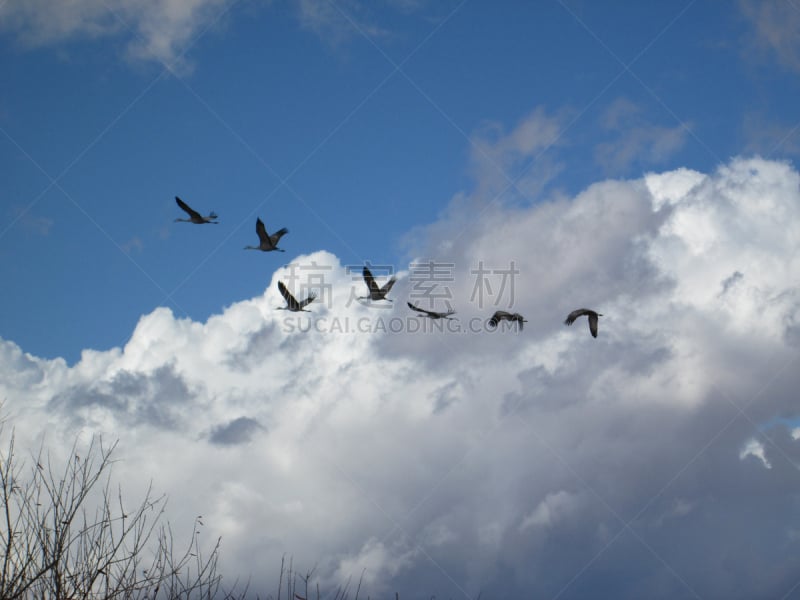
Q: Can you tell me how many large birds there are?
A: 7